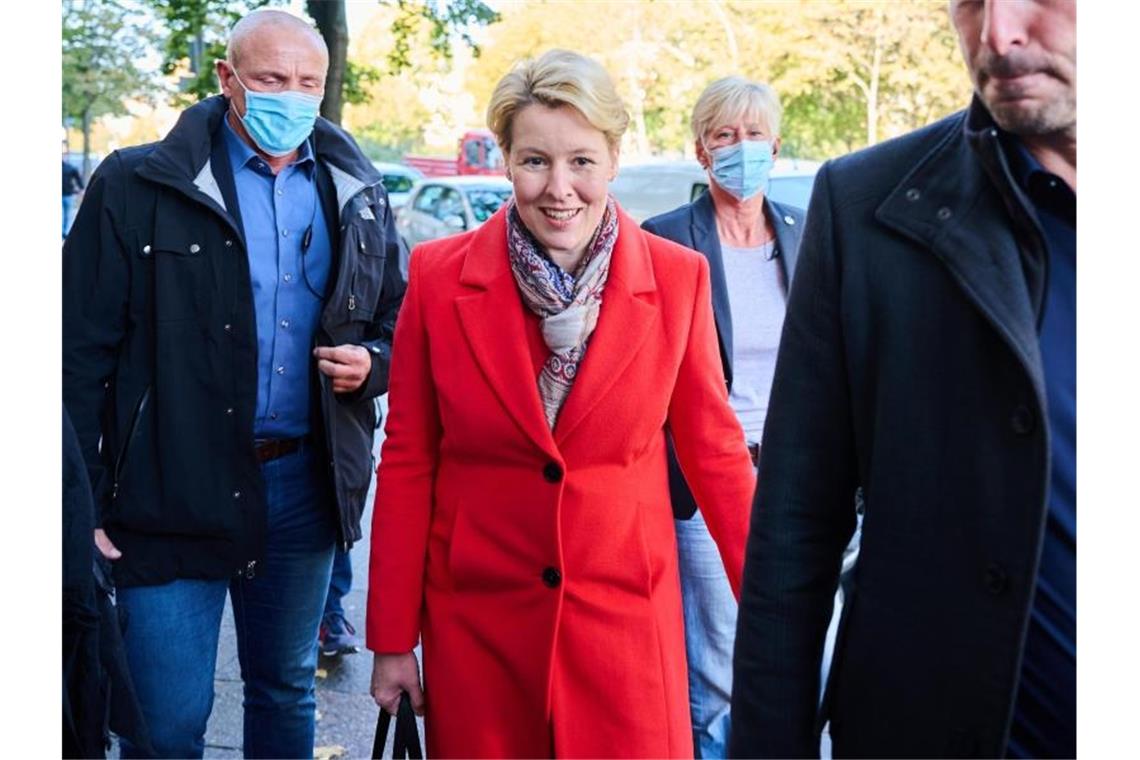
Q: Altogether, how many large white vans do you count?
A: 1